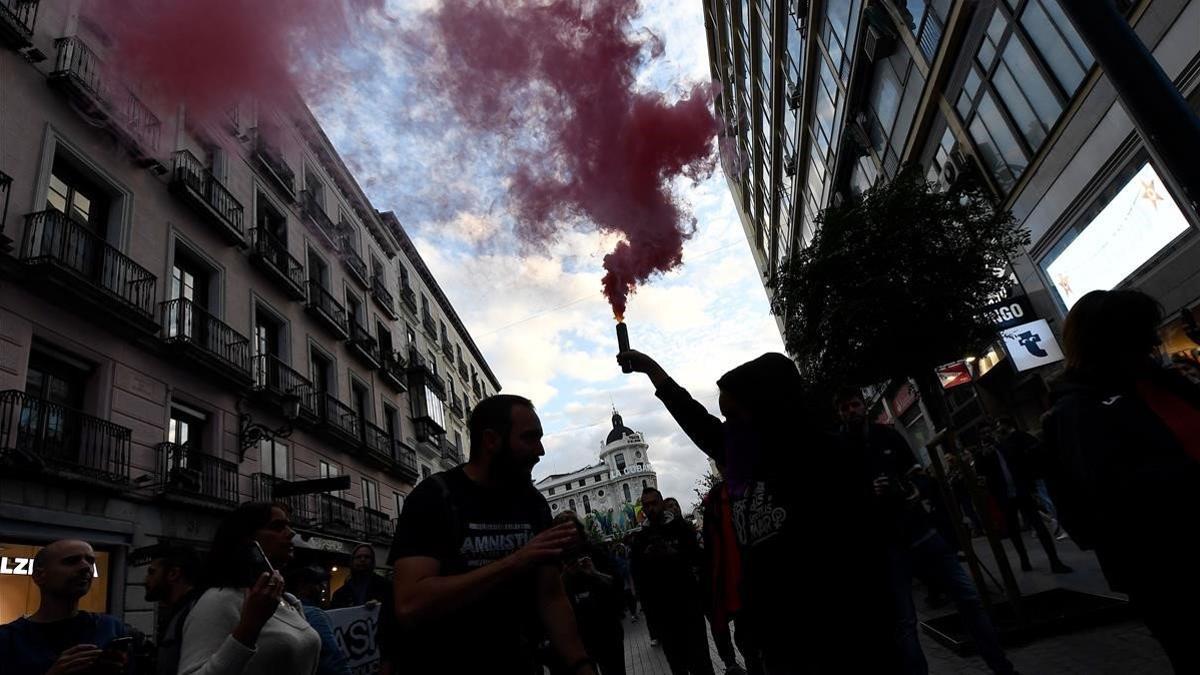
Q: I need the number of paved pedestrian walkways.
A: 1